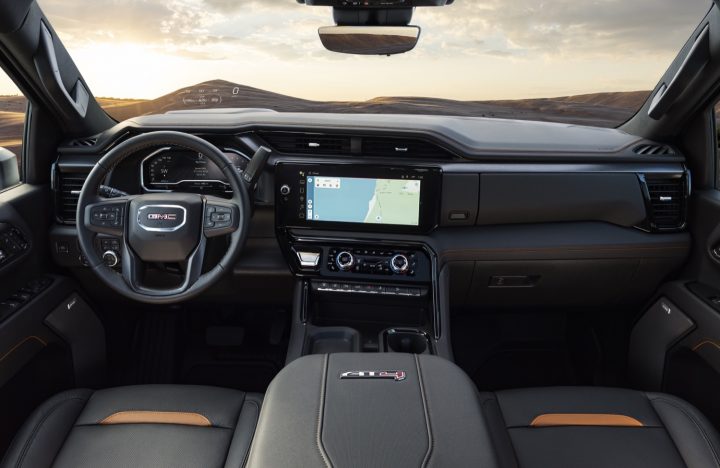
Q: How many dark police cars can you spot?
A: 0